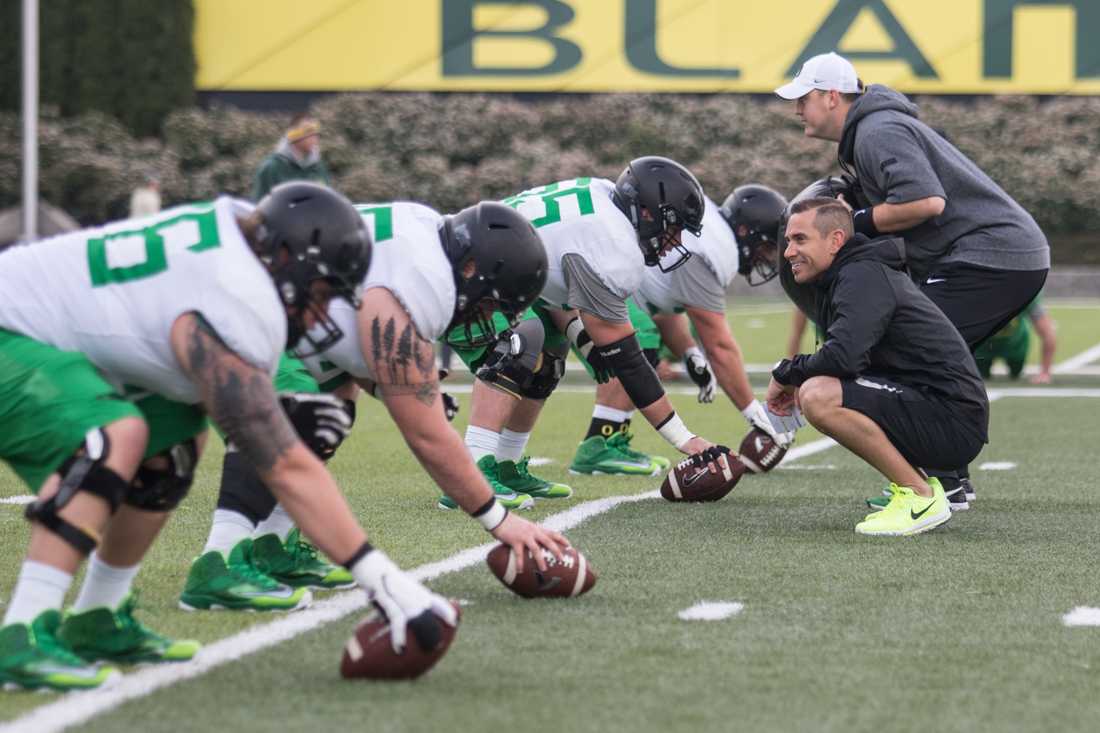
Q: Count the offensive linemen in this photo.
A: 4